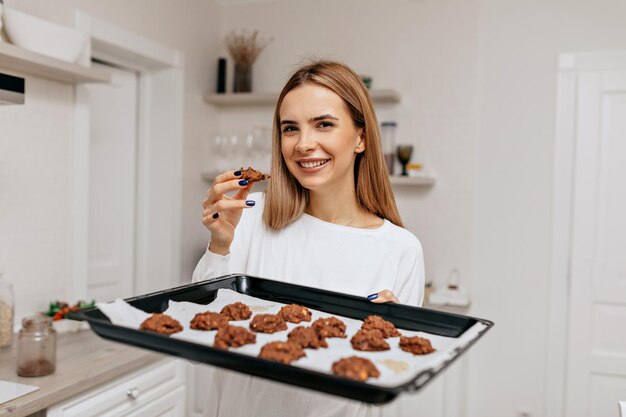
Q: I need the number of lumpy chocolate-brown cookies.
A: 14